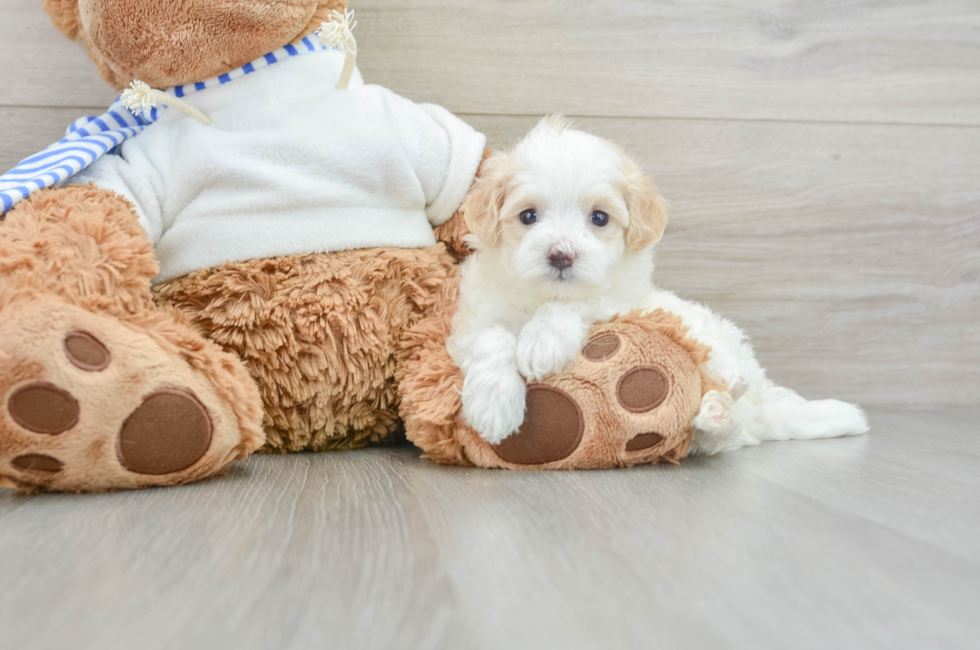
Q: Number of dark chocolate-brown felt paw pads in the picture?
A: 8